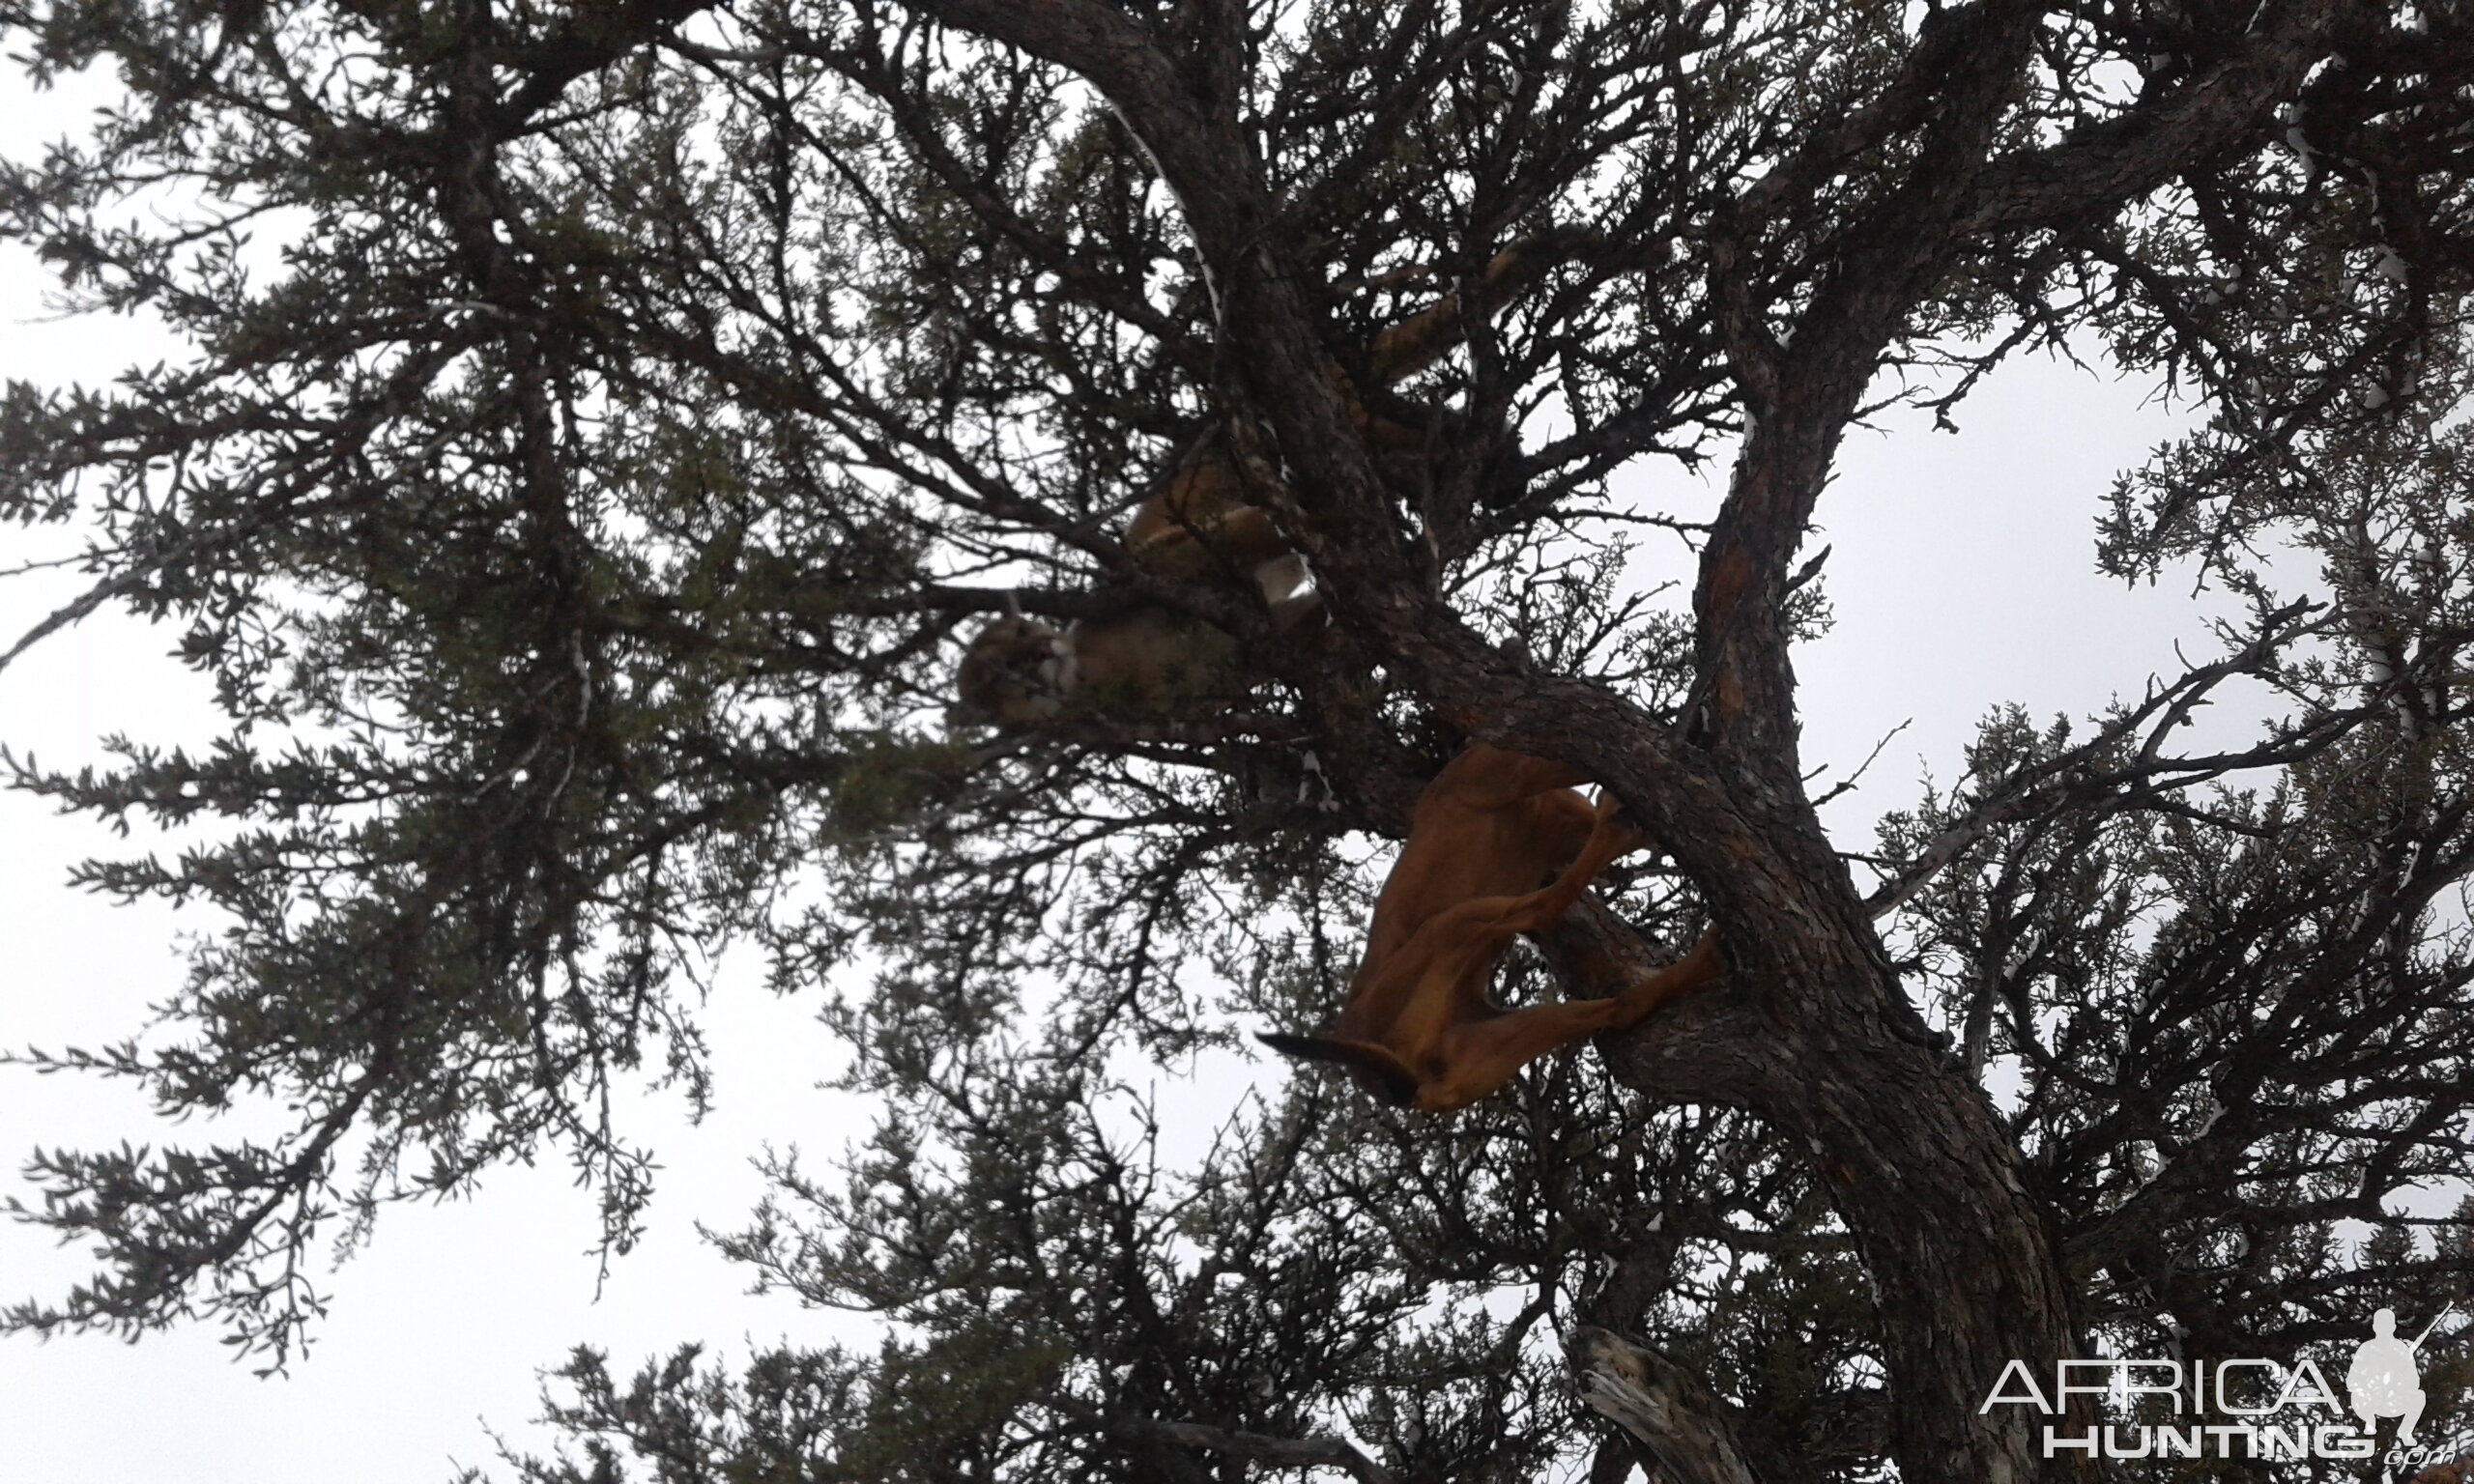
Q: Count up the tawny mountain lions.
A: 1